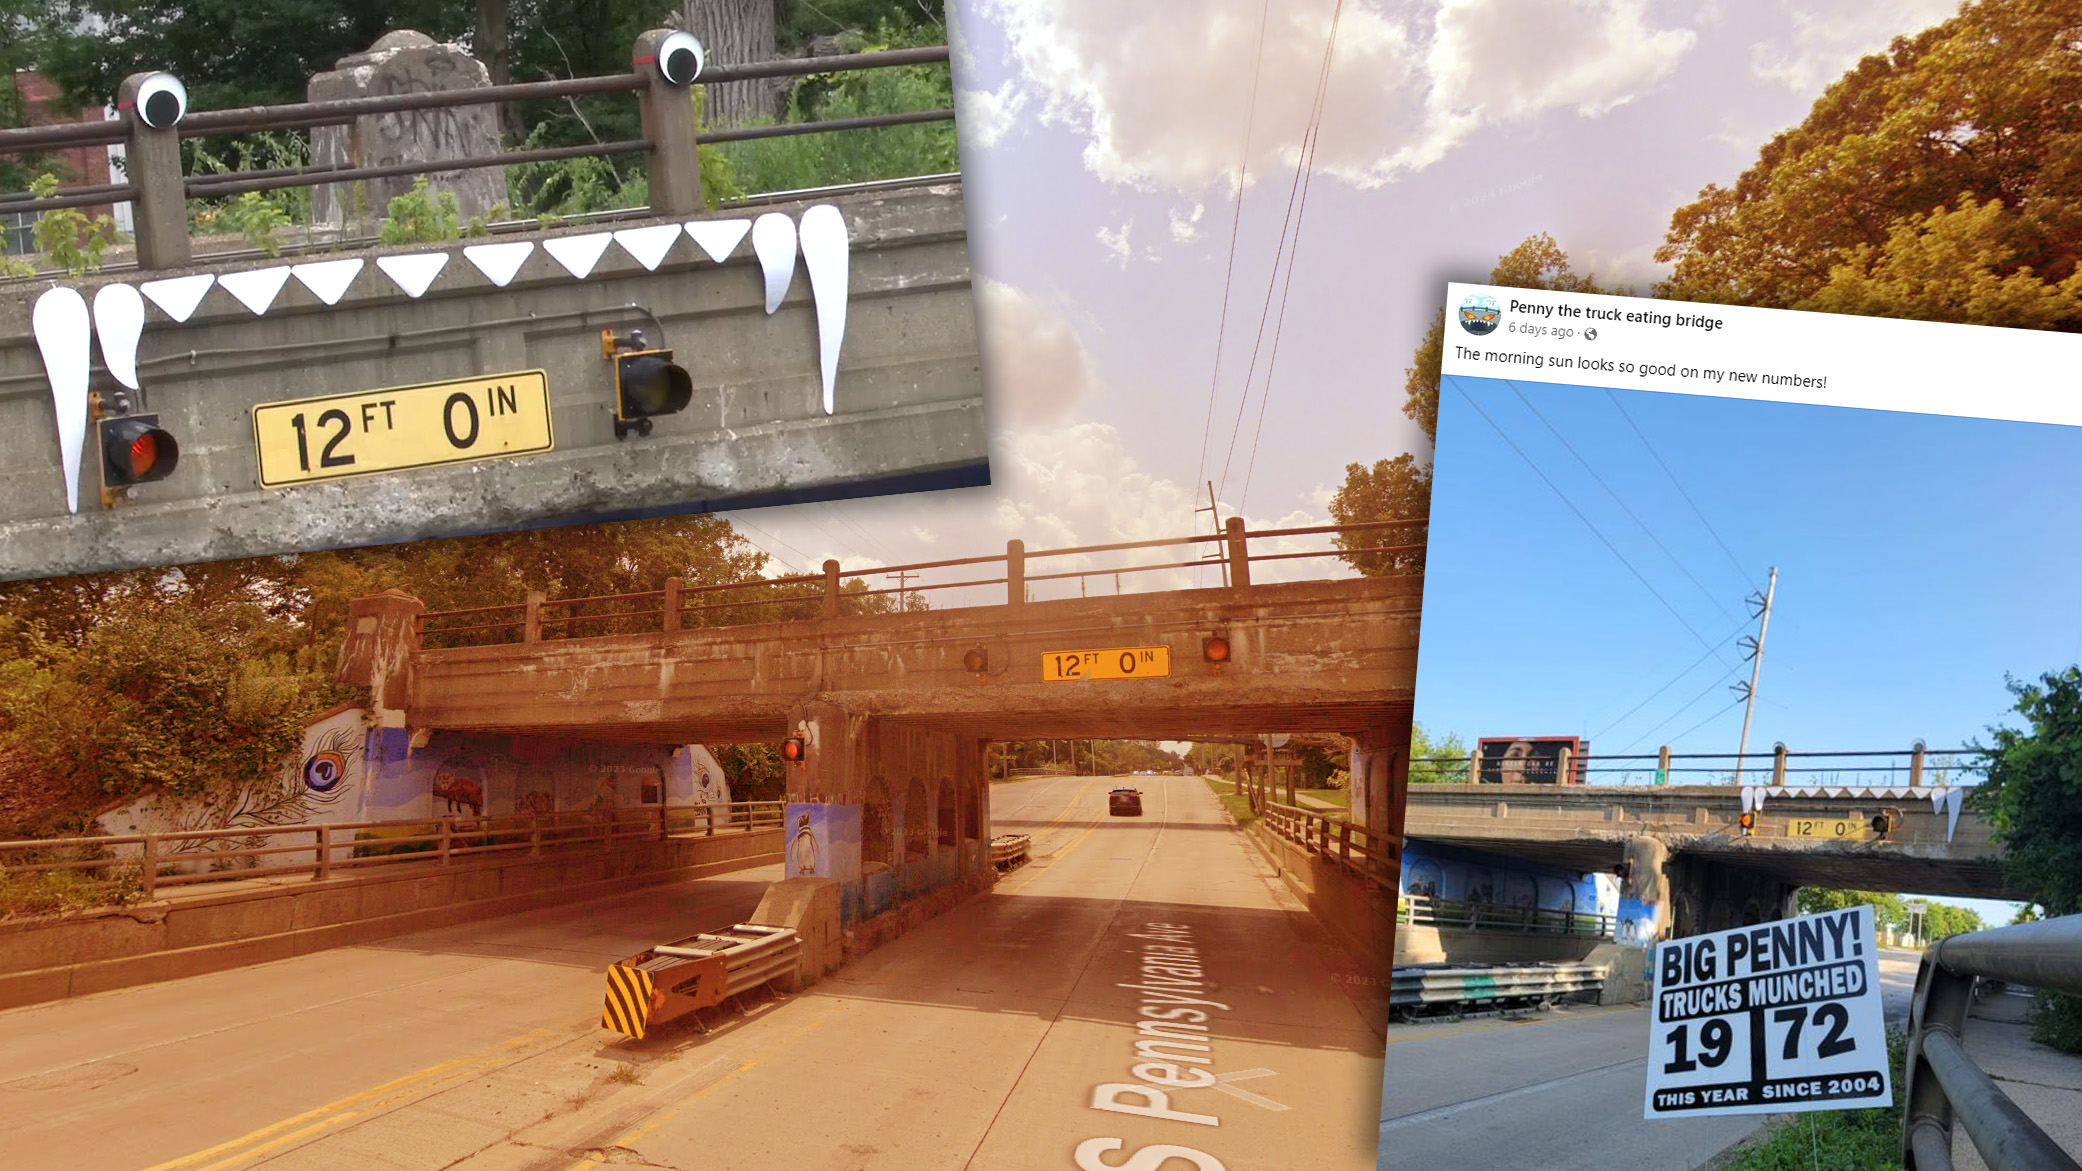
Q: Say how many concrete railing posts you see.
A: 12